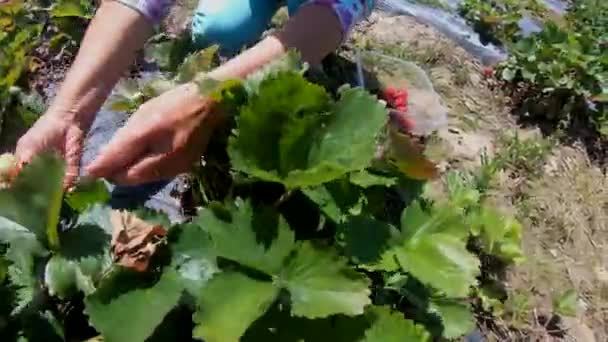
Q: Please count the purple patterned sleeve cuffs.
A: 2